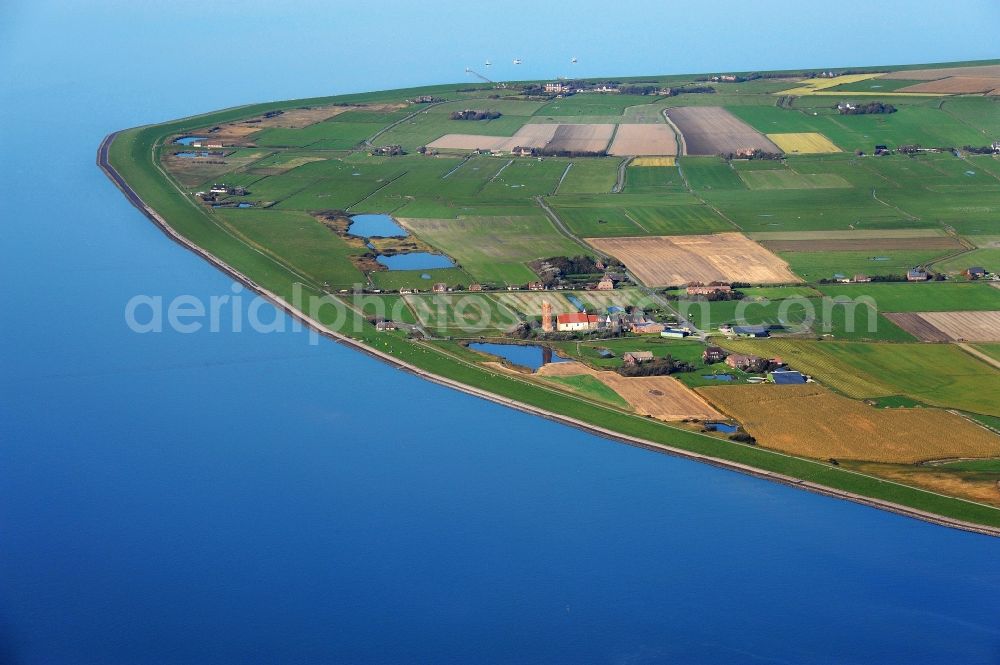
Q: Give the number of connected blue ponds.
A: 2